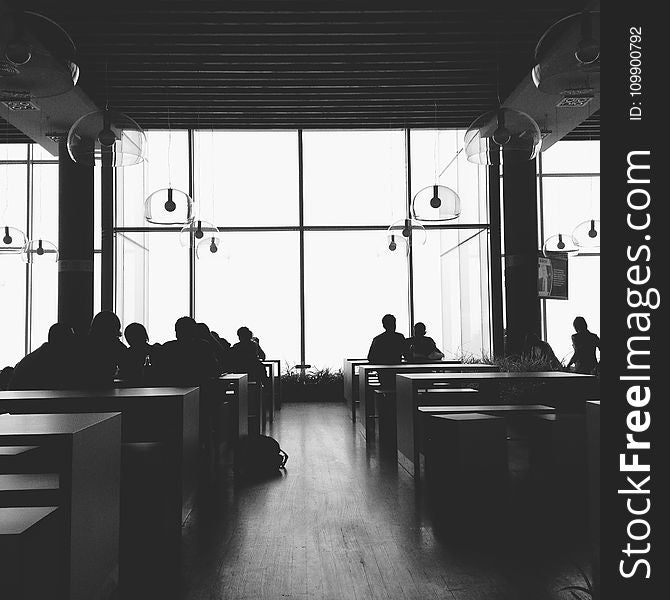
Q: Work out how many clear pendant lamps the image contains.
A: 14